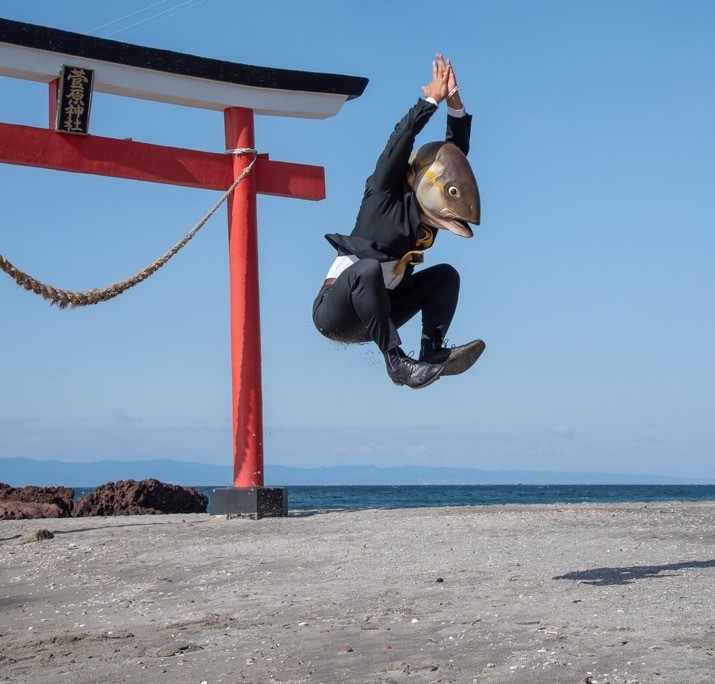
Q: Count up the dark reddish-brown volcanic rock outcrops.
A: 2